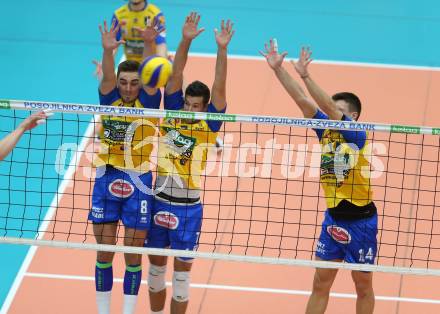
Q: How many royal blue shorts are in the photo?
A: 3